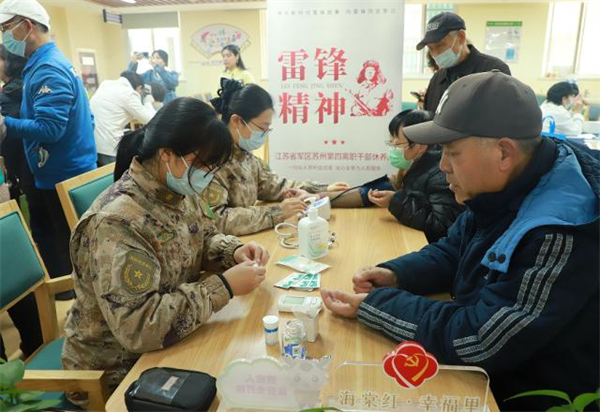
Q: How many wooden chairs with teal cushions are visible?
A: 2